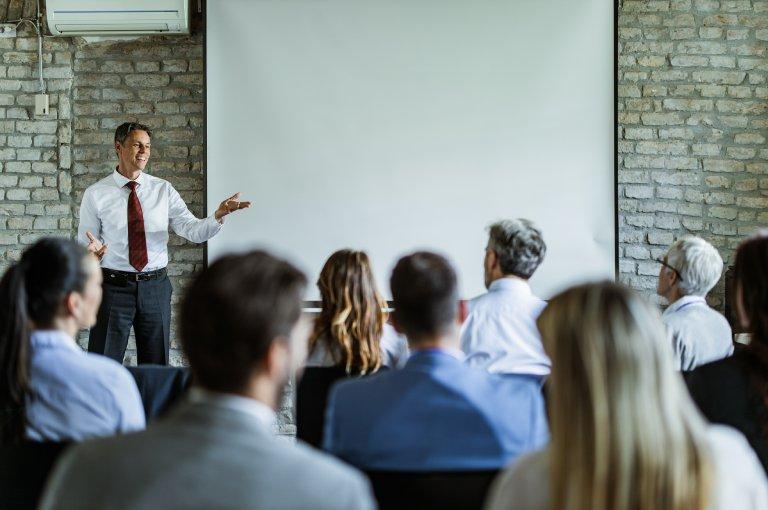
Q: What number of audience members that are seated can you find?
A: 8